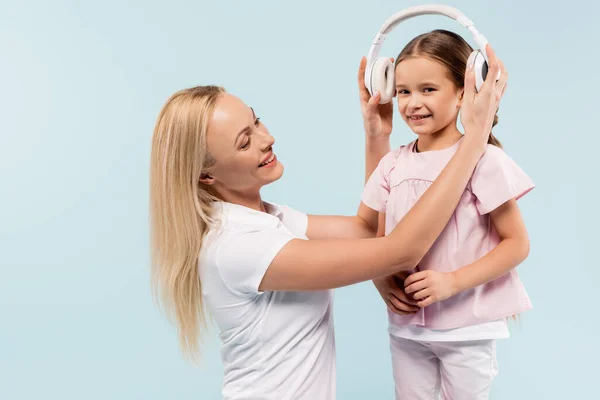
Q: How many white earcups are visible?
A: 2